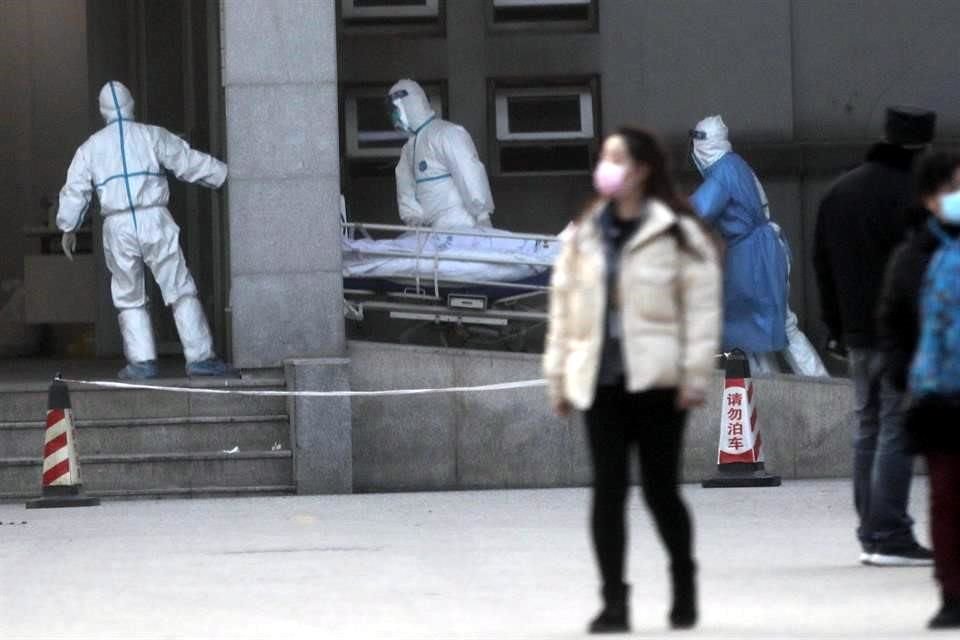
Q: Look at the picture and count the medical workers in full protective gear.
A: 3